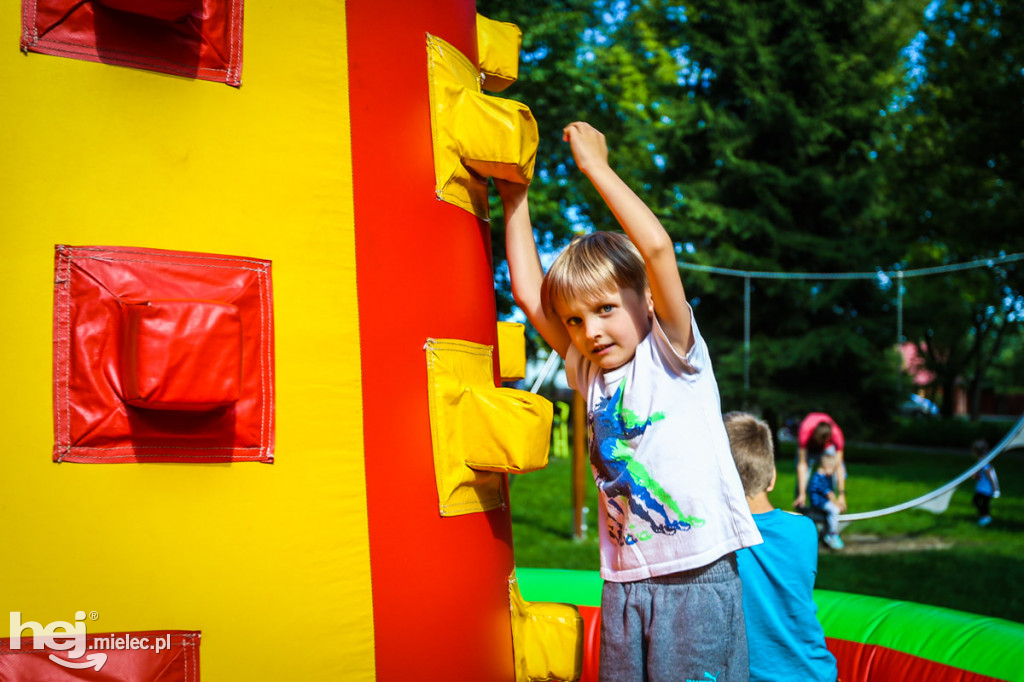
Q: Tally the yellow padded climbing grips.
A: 5